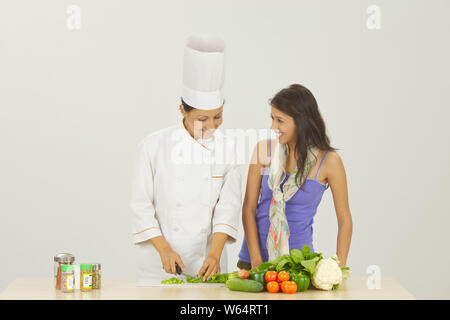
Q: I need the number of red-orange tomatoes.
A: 4